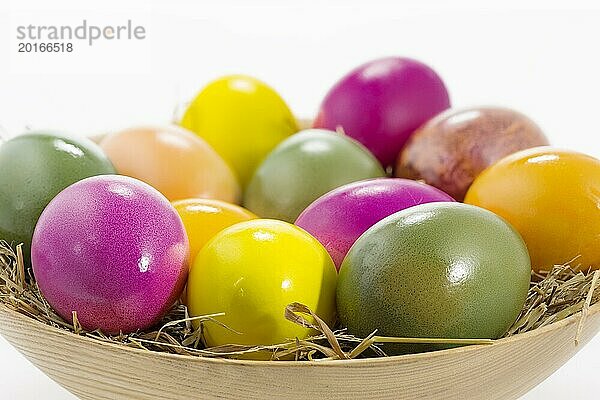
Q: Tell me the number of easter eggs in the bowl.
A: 12